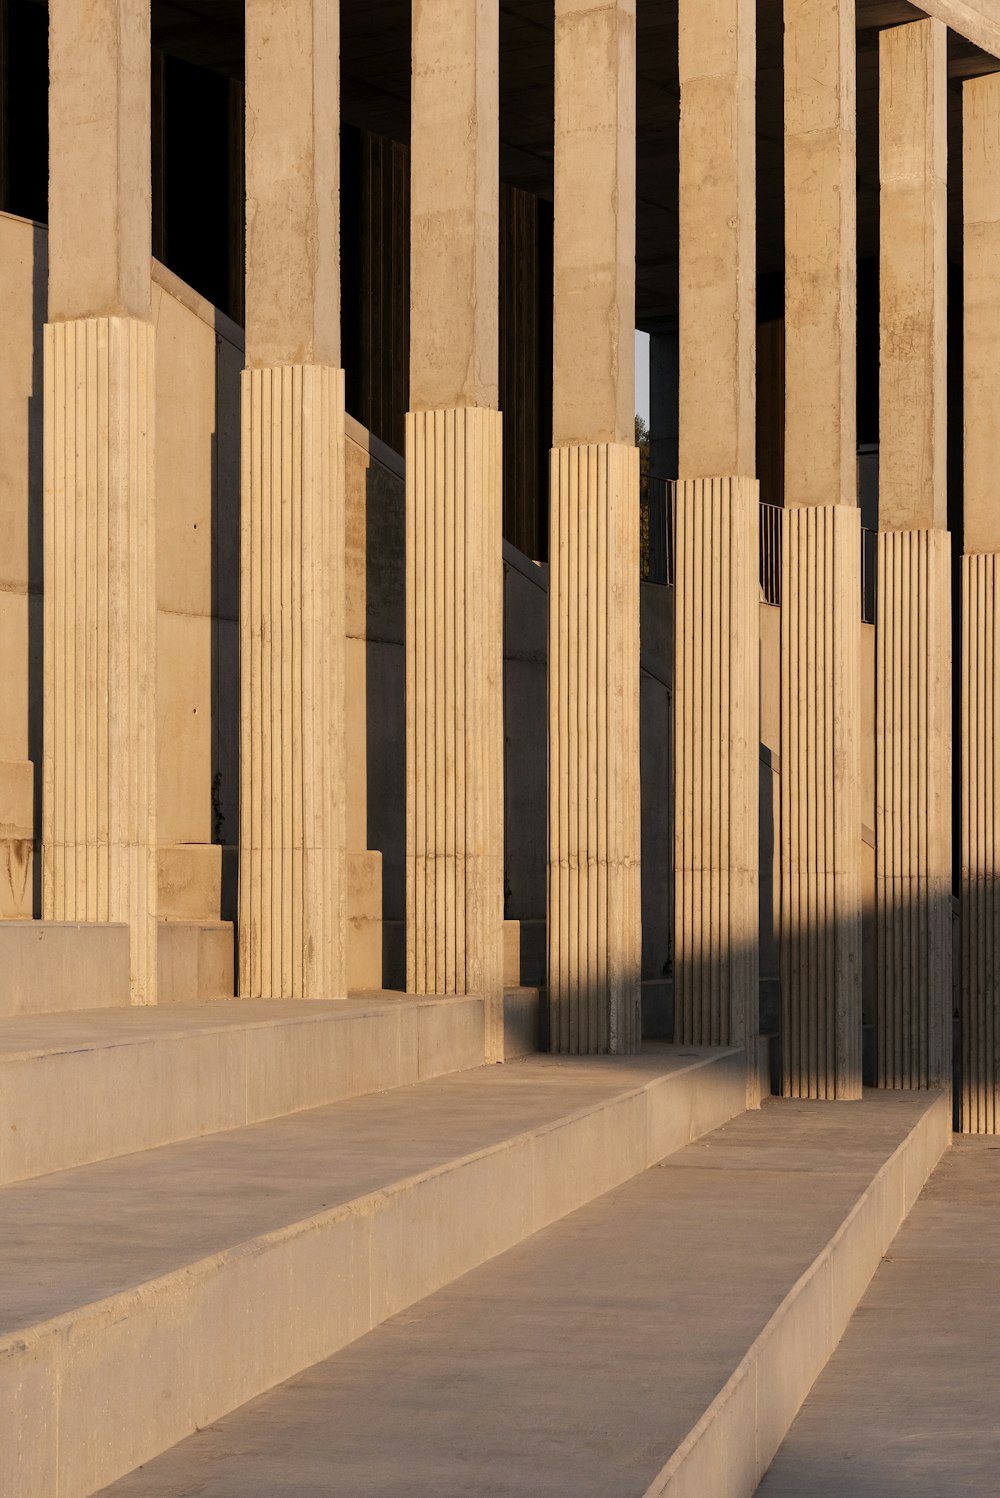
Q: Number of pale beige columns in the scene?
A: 8